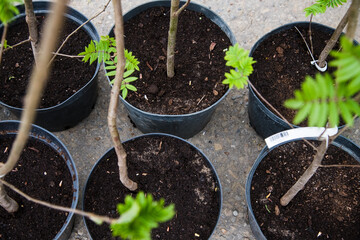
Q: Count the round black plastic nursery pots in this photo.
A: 6